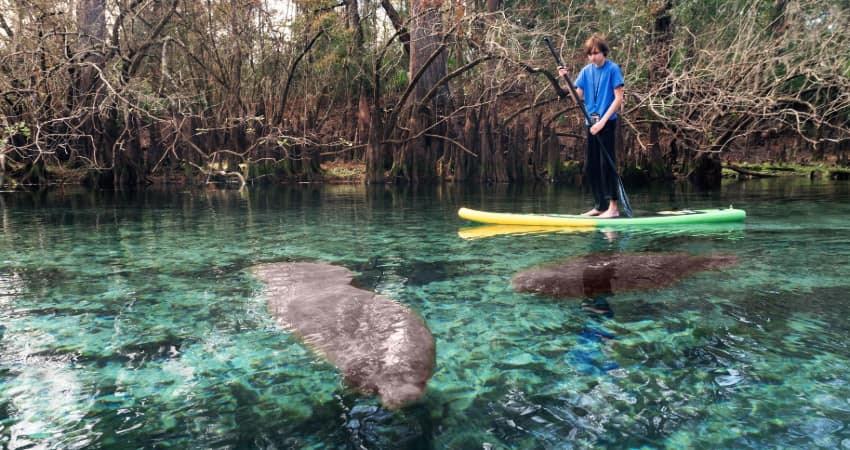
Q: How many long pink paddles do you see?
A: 0